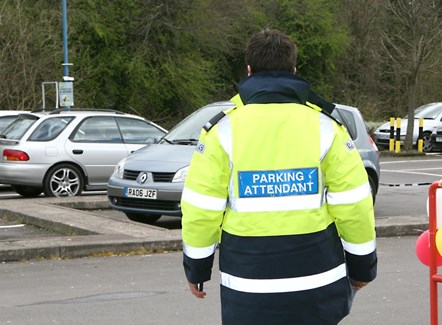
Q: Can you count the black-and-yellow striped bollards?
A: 3